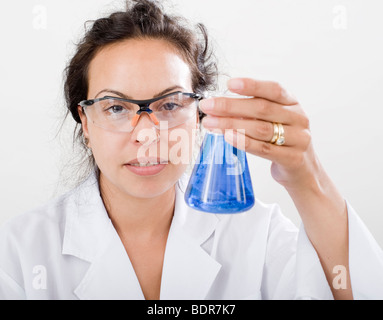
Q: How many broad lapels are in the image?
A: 2